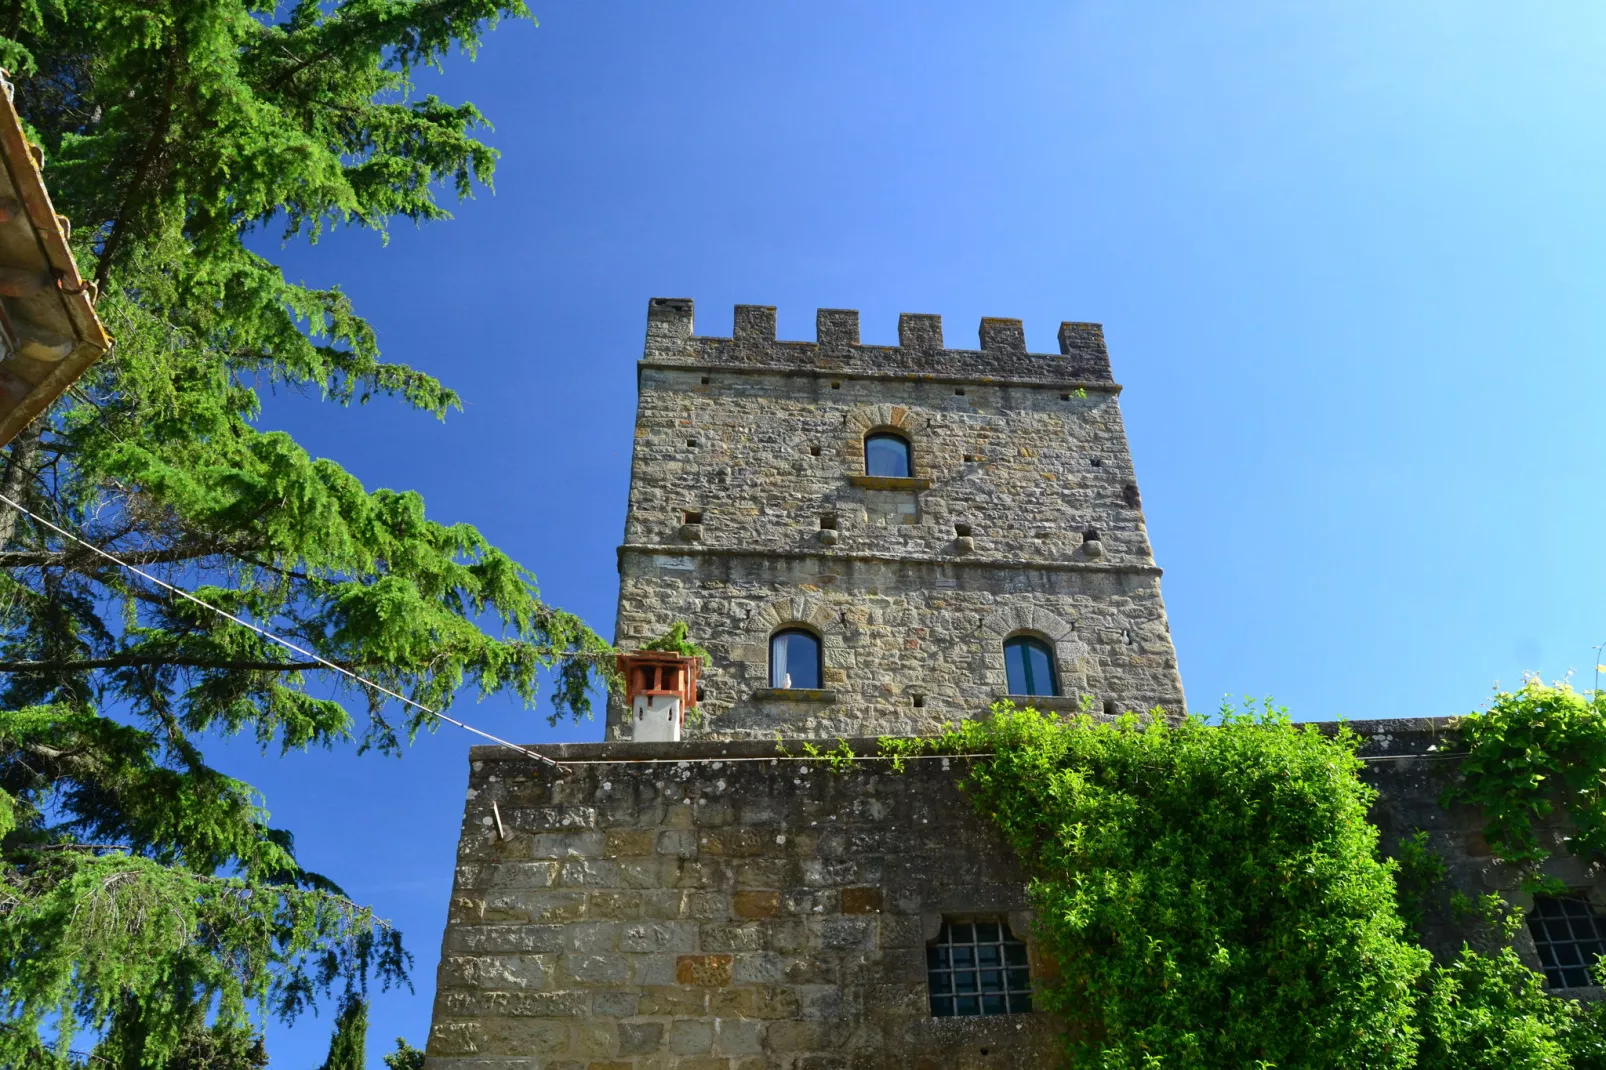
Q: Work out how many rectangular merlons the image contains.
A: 6